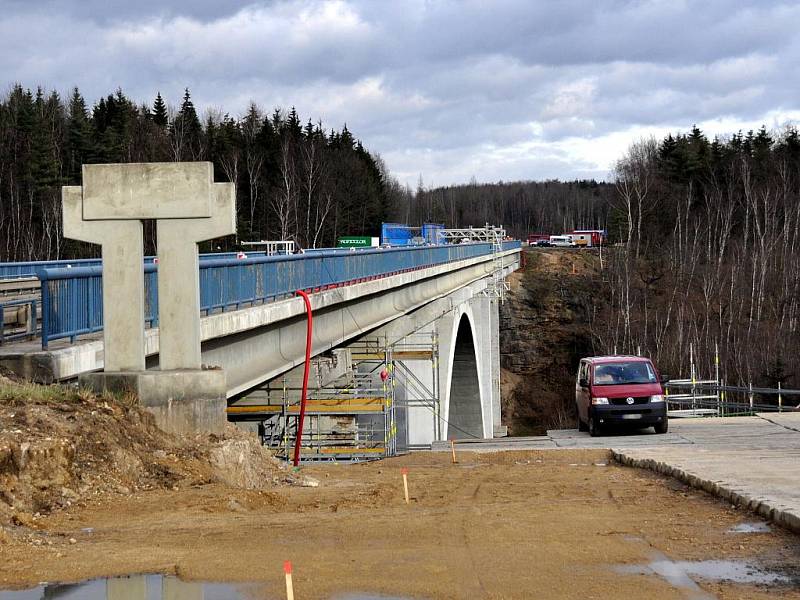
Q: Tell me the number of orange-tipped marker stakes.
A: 3